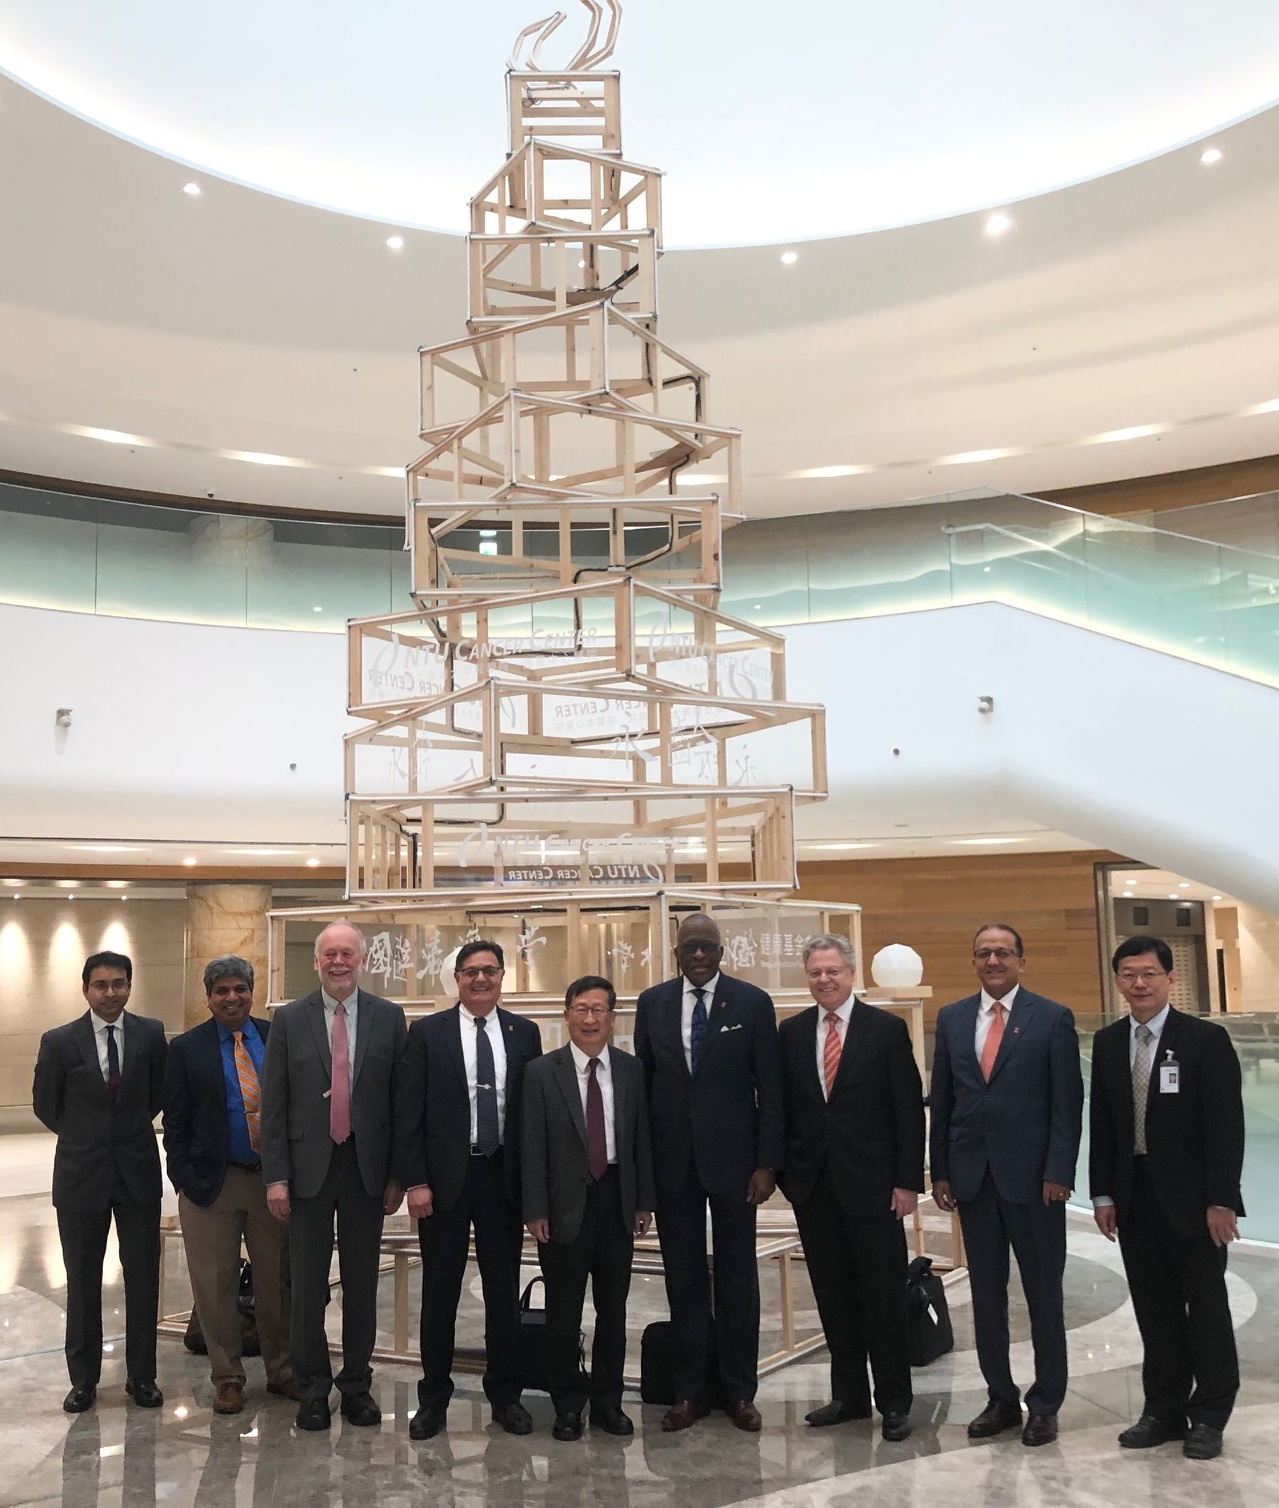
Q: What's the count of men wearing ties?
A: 9